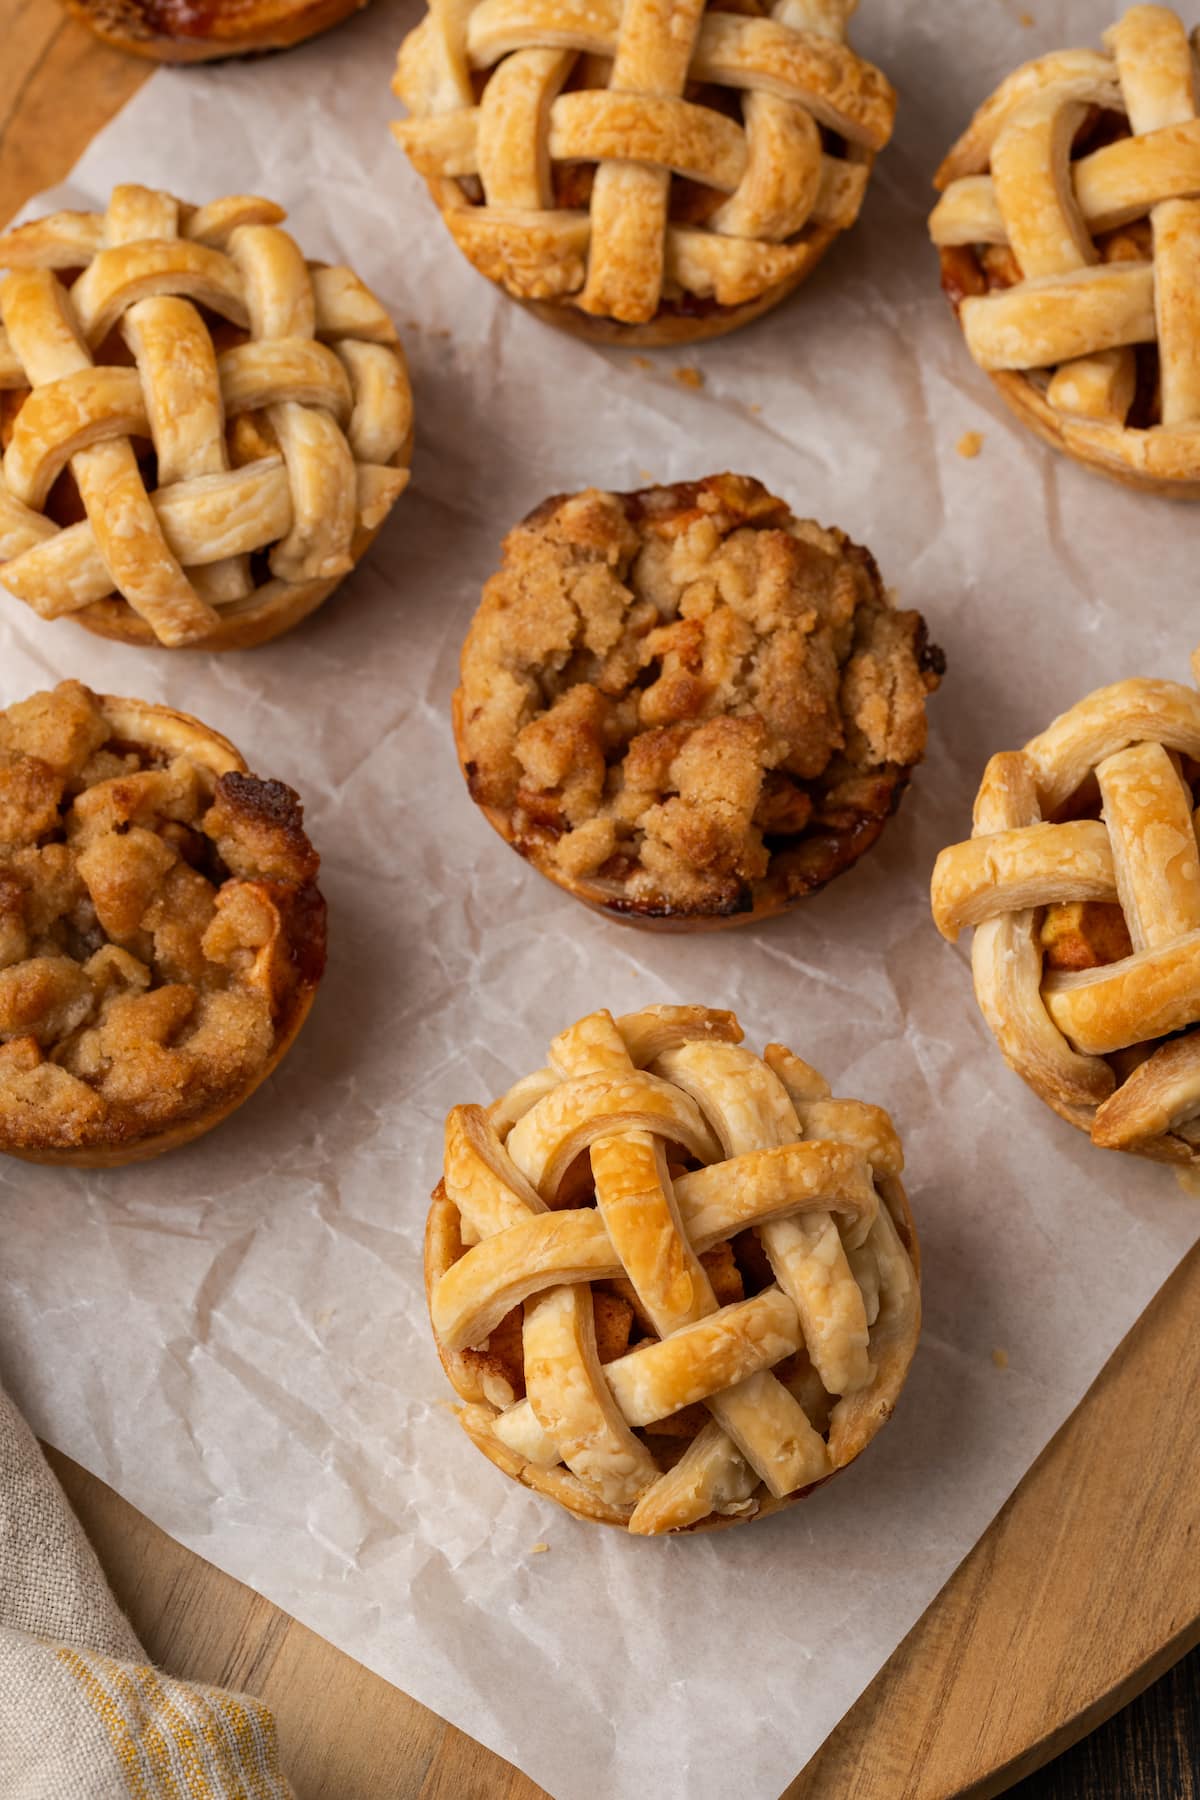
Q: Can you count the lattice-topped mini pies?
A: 5